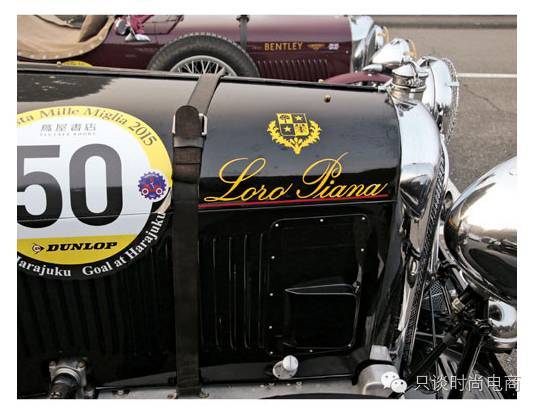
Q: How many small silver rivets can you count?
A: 10